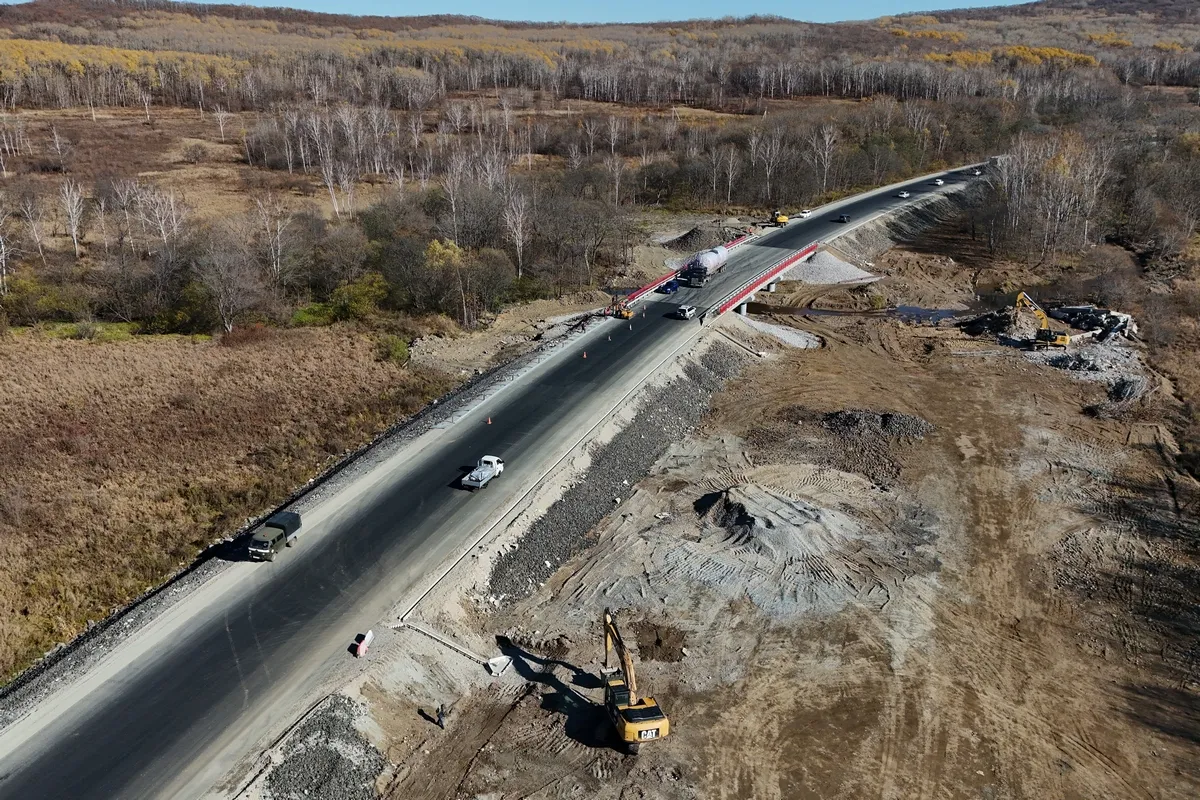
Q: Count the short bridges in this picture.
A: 1